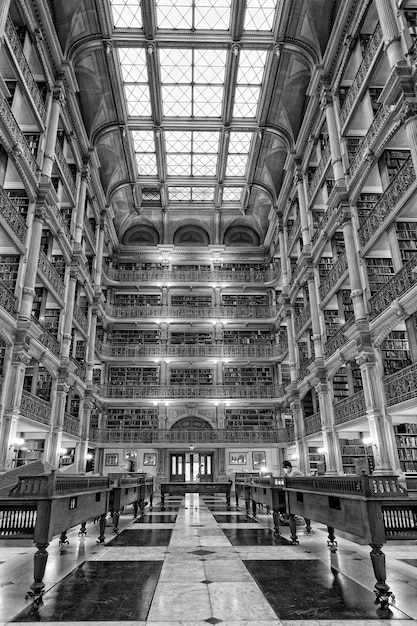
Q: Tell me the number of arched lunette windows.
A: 3